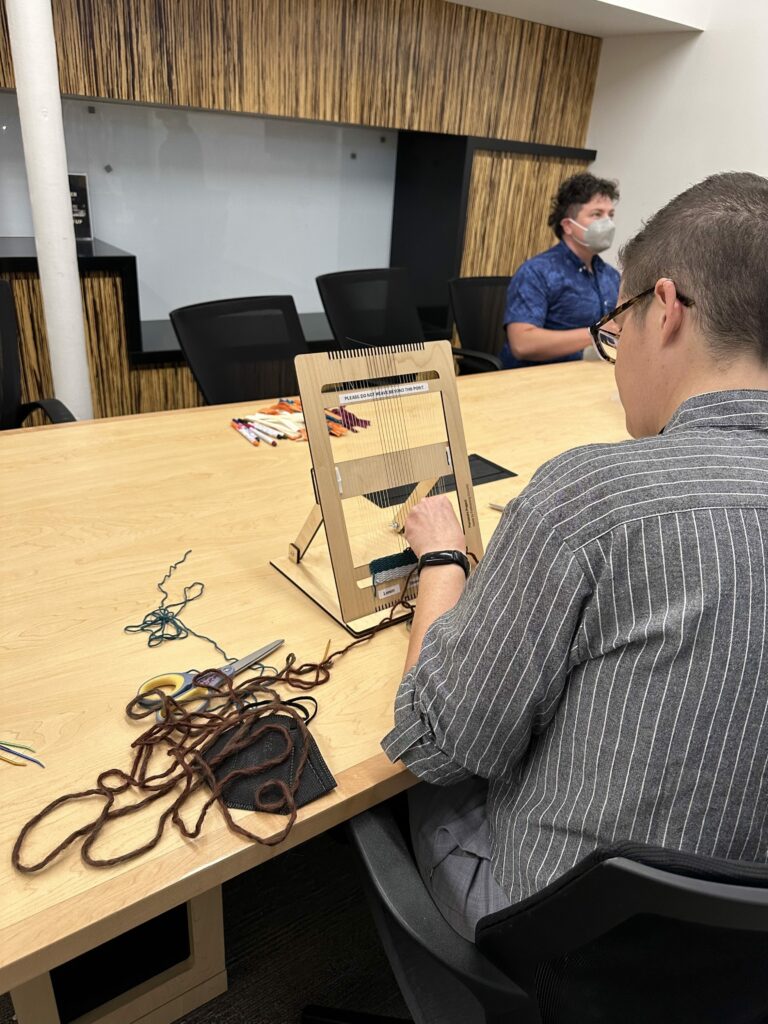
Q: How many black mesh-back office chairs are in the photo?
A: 5